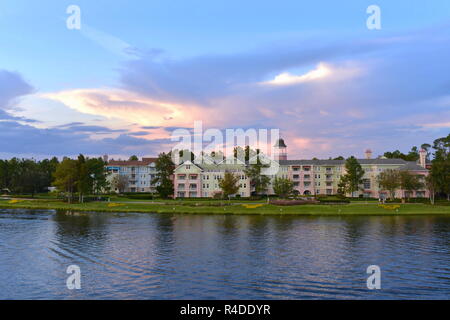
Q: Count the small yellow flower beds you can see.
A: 4